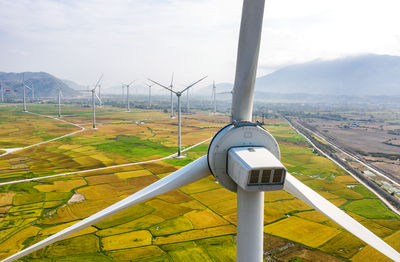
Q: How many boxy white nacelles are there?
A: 1